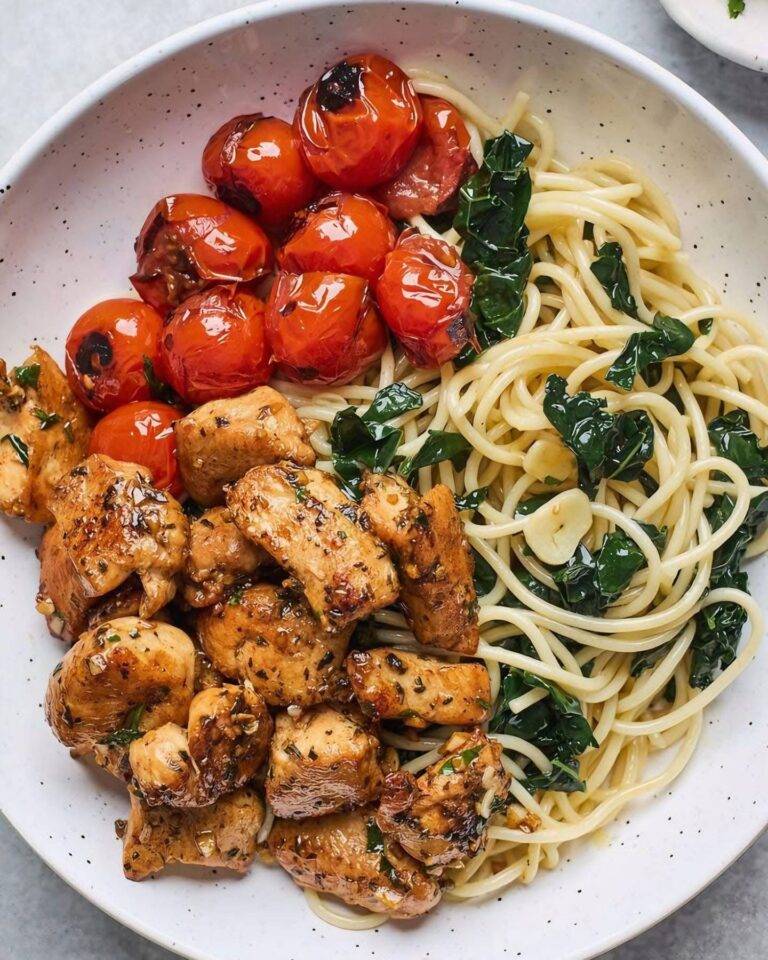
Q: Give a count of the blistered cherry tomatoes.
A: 10